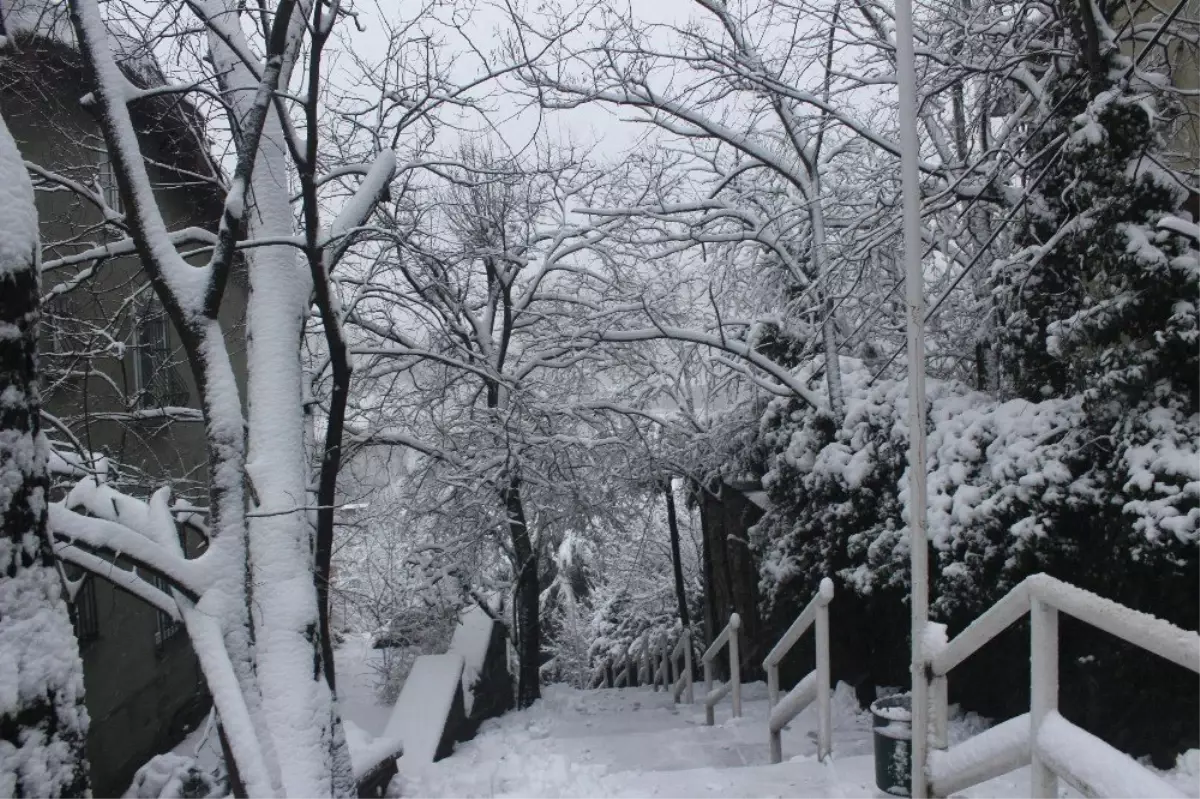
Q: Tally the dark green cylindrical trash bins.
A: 1